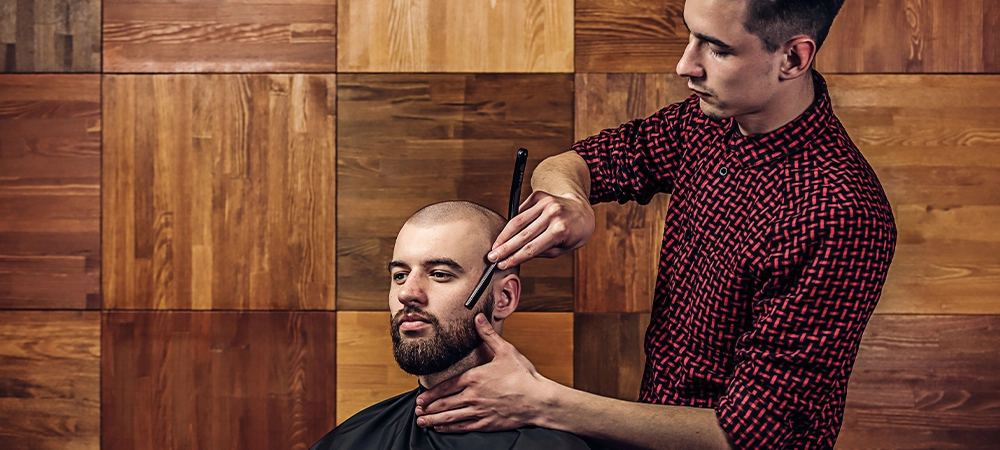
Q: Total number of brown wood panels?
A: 15